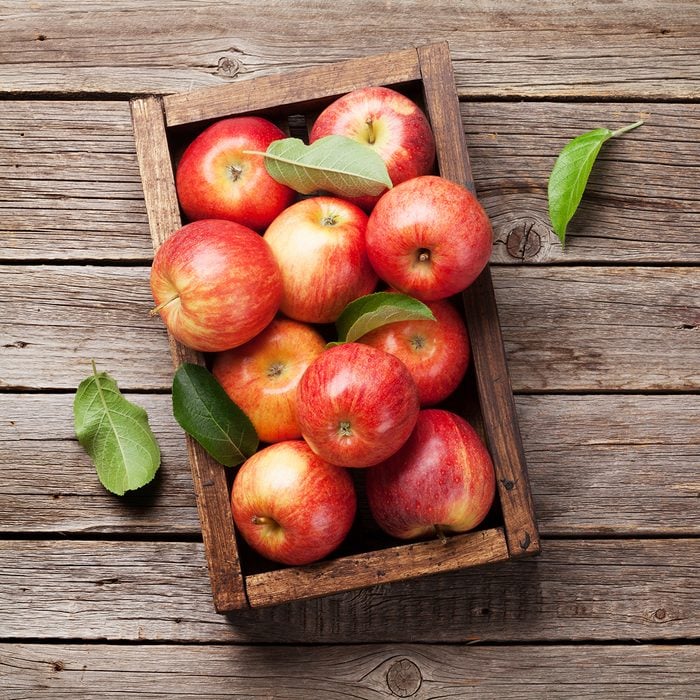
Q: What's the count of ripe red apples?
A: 10